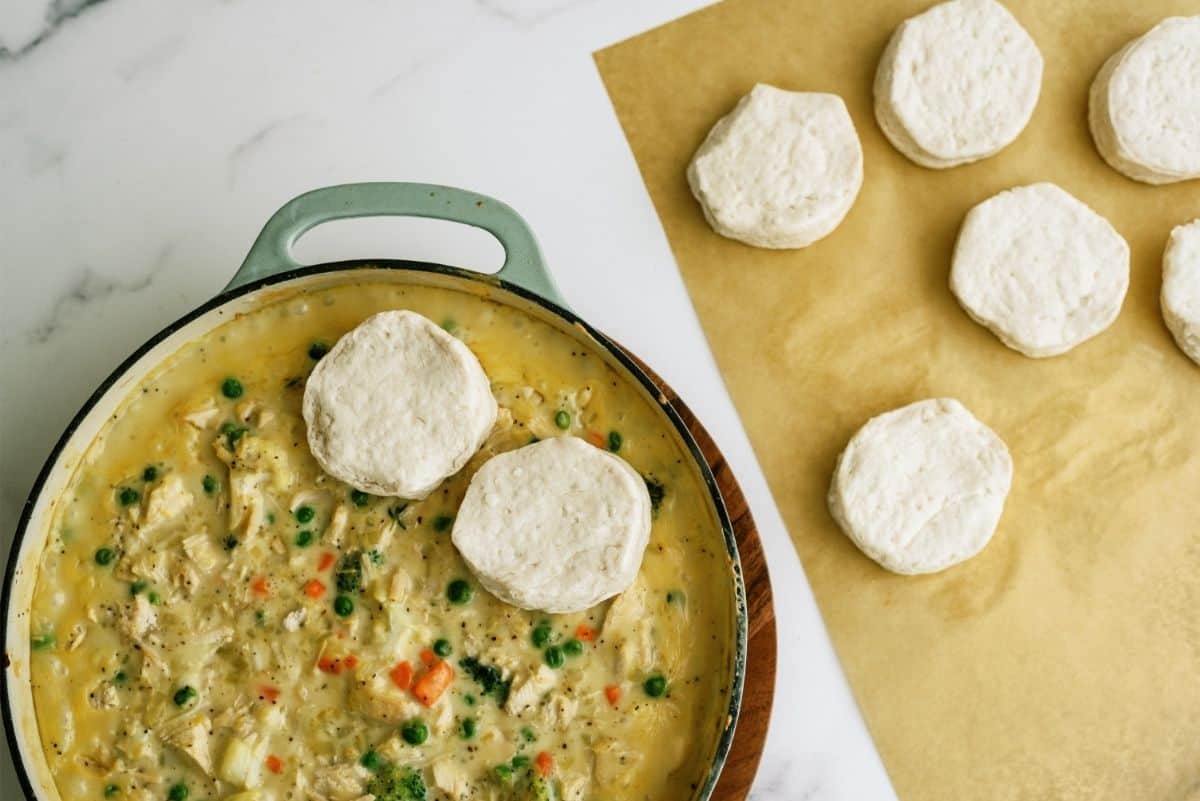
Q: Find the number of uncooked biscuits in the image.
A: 8